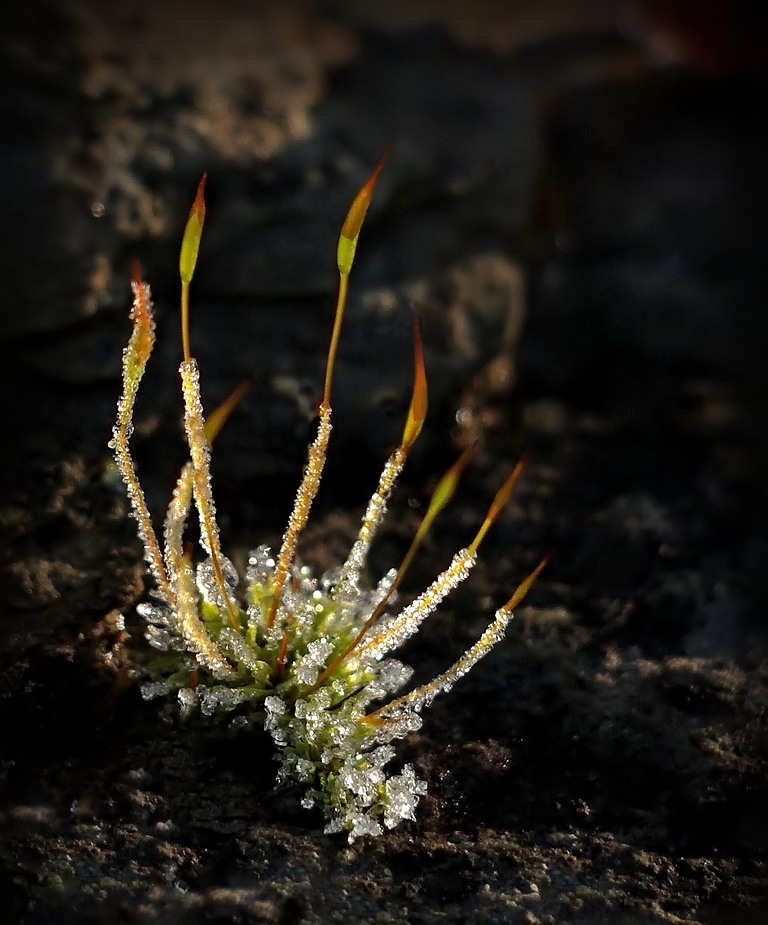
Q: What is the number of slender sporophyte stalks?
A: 8